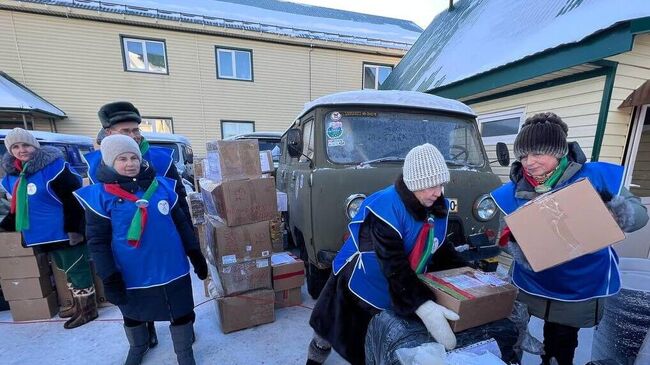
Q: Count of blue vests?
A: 5